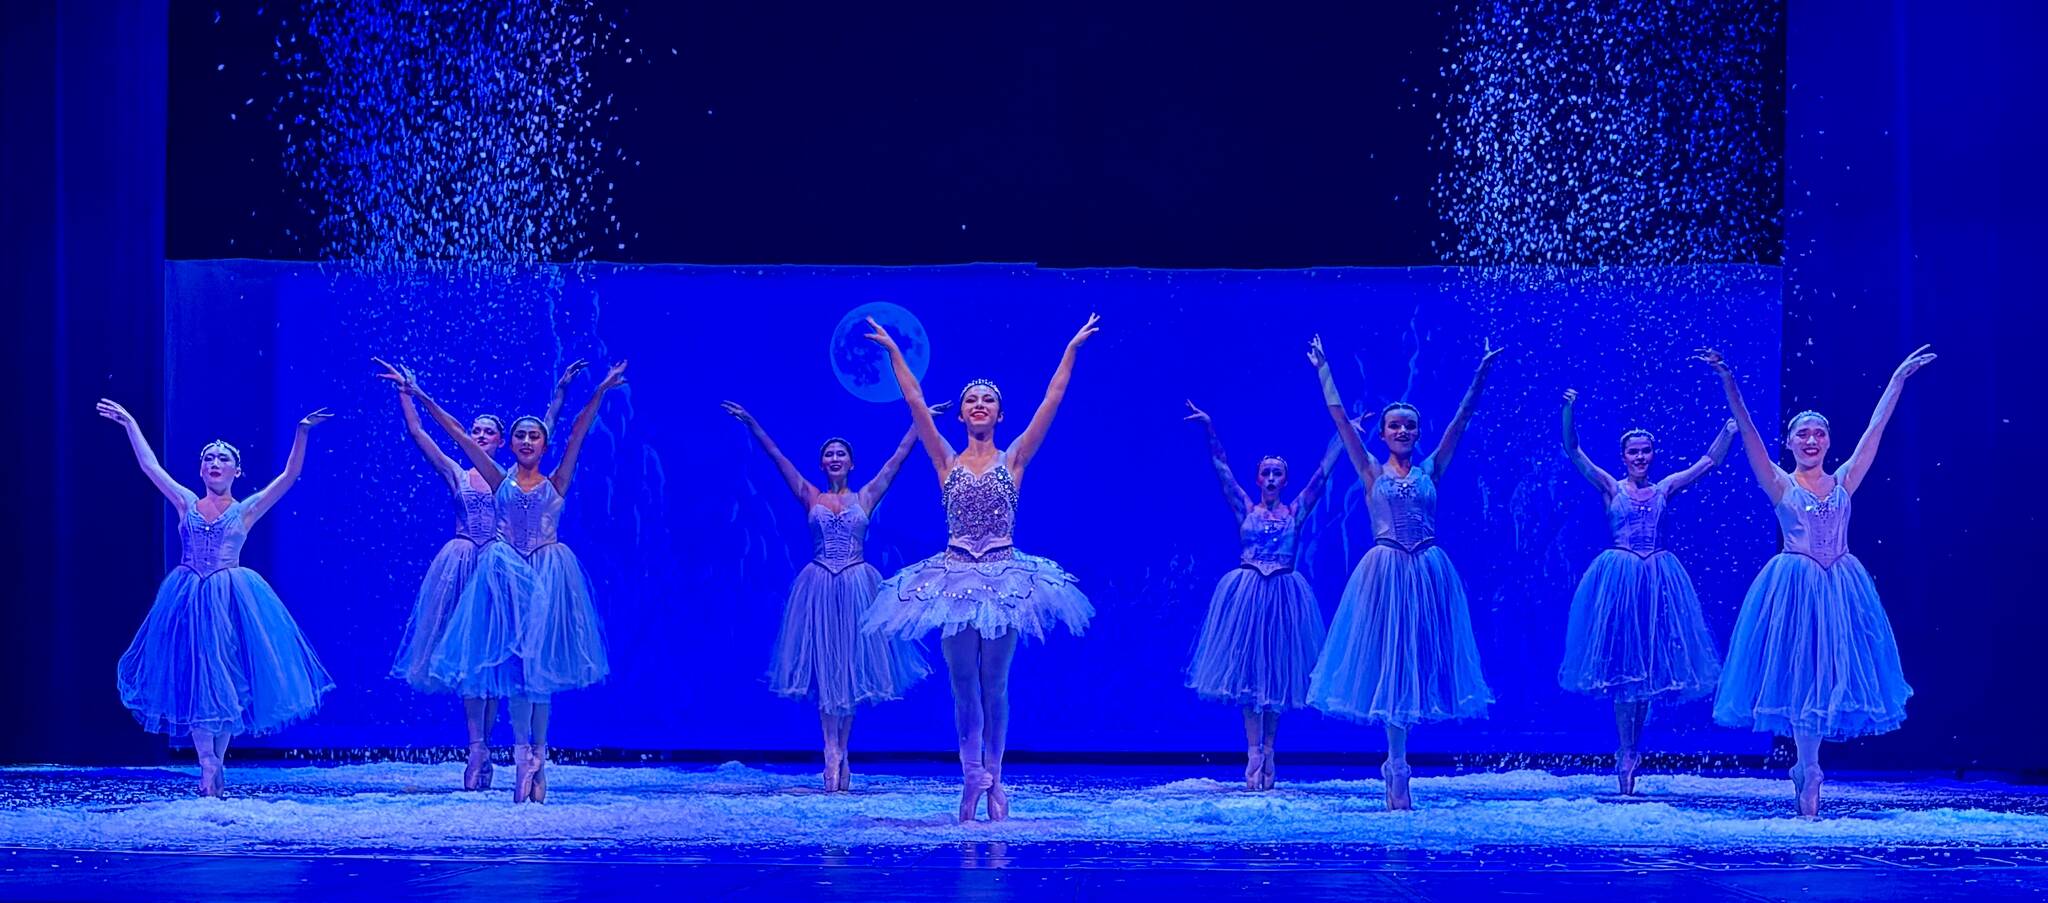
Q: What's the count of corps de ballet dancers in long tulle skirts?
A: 8